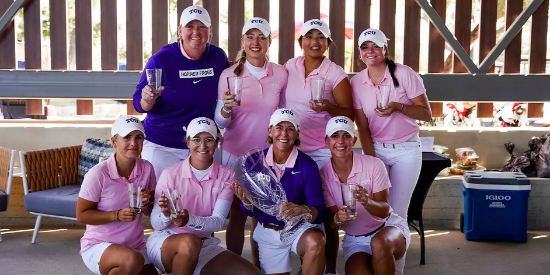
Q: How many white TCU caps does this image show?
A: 8